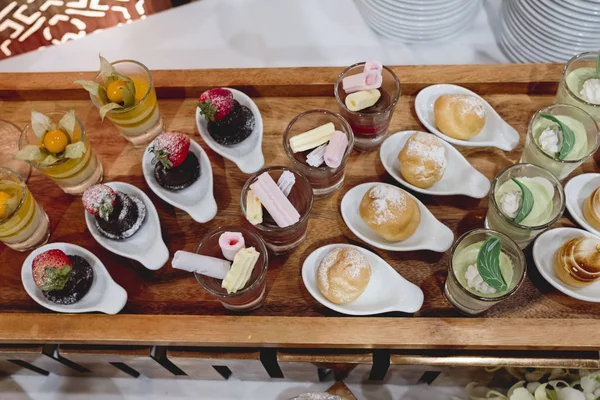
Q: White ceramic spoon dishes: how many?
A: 10